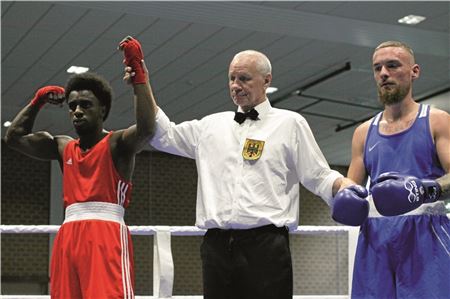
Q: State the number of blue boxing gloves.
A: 2